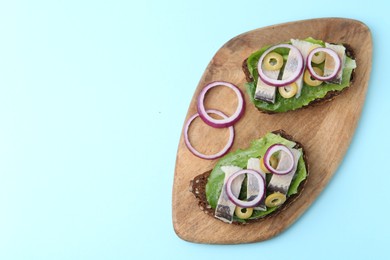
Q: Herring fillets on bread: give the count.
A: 6